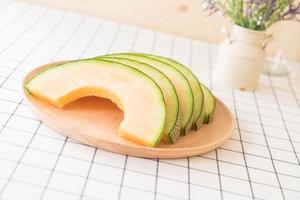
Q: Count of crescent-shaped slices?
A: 5